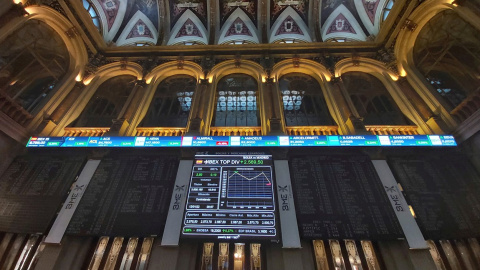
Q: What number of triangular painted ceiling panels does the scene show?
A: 7